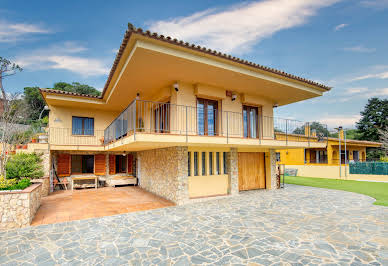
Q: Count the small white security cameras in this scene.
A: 2